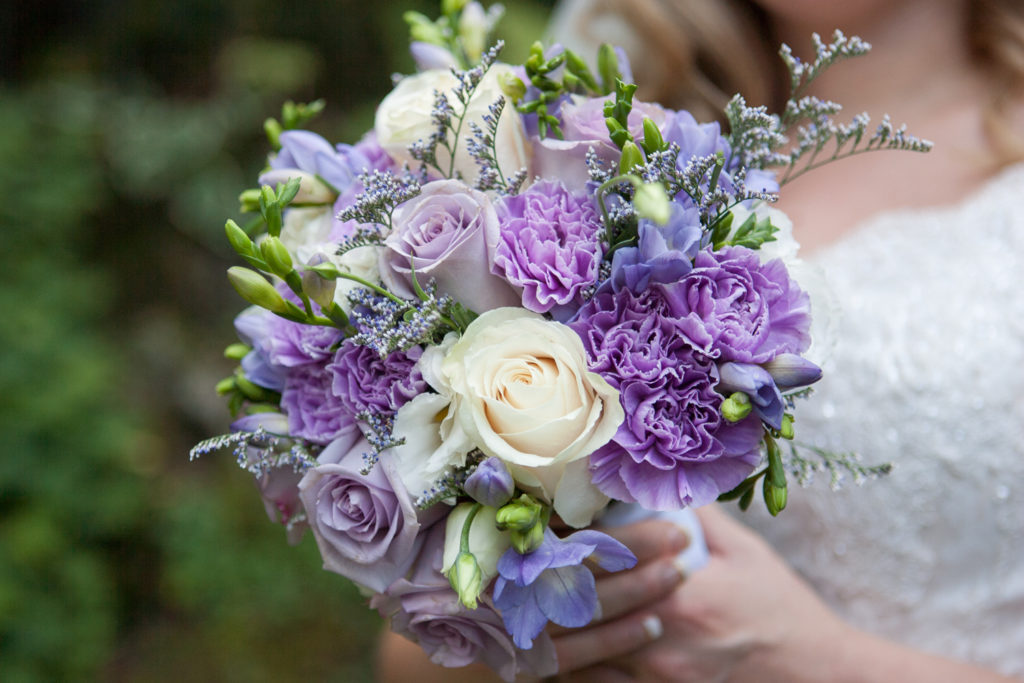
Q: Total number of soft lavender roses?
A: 4